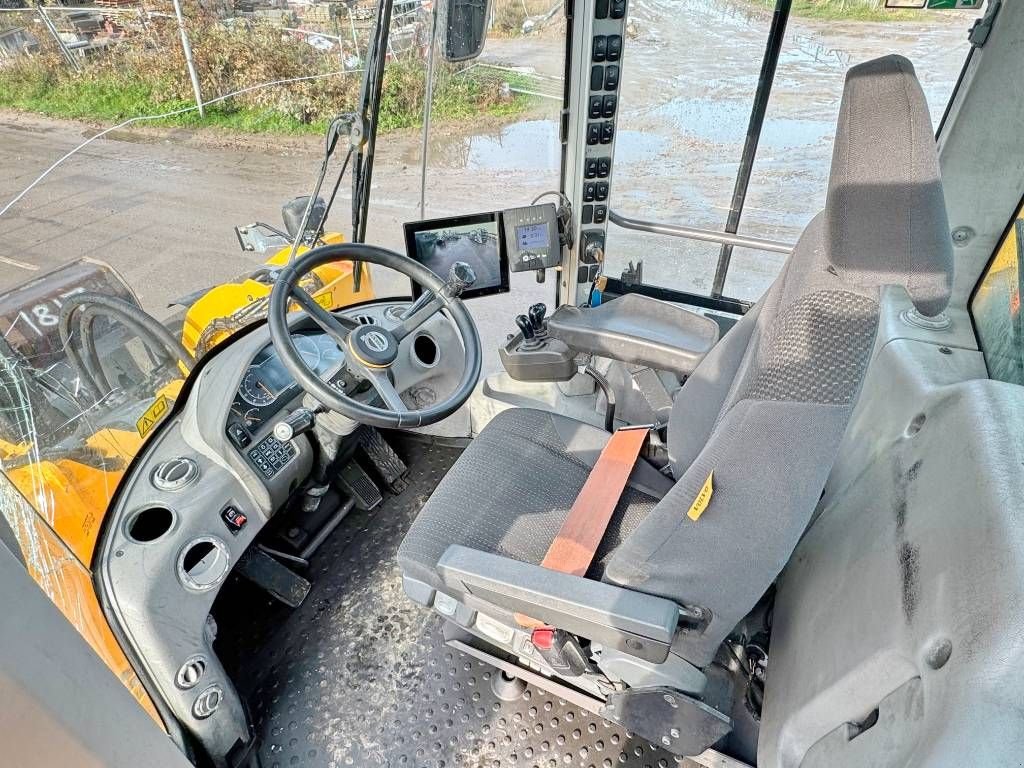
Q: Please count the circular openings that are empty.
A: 2